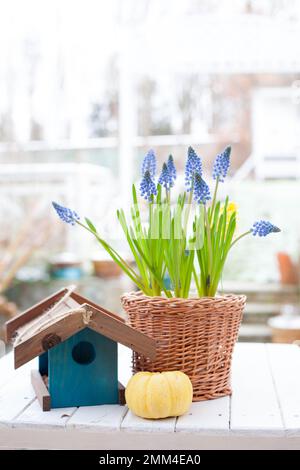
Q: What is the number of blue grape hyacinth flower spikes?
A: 9